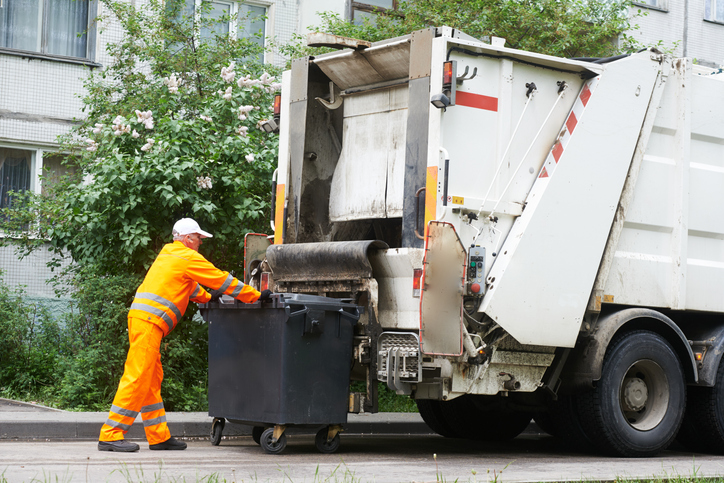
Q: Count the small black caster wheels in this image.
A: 4